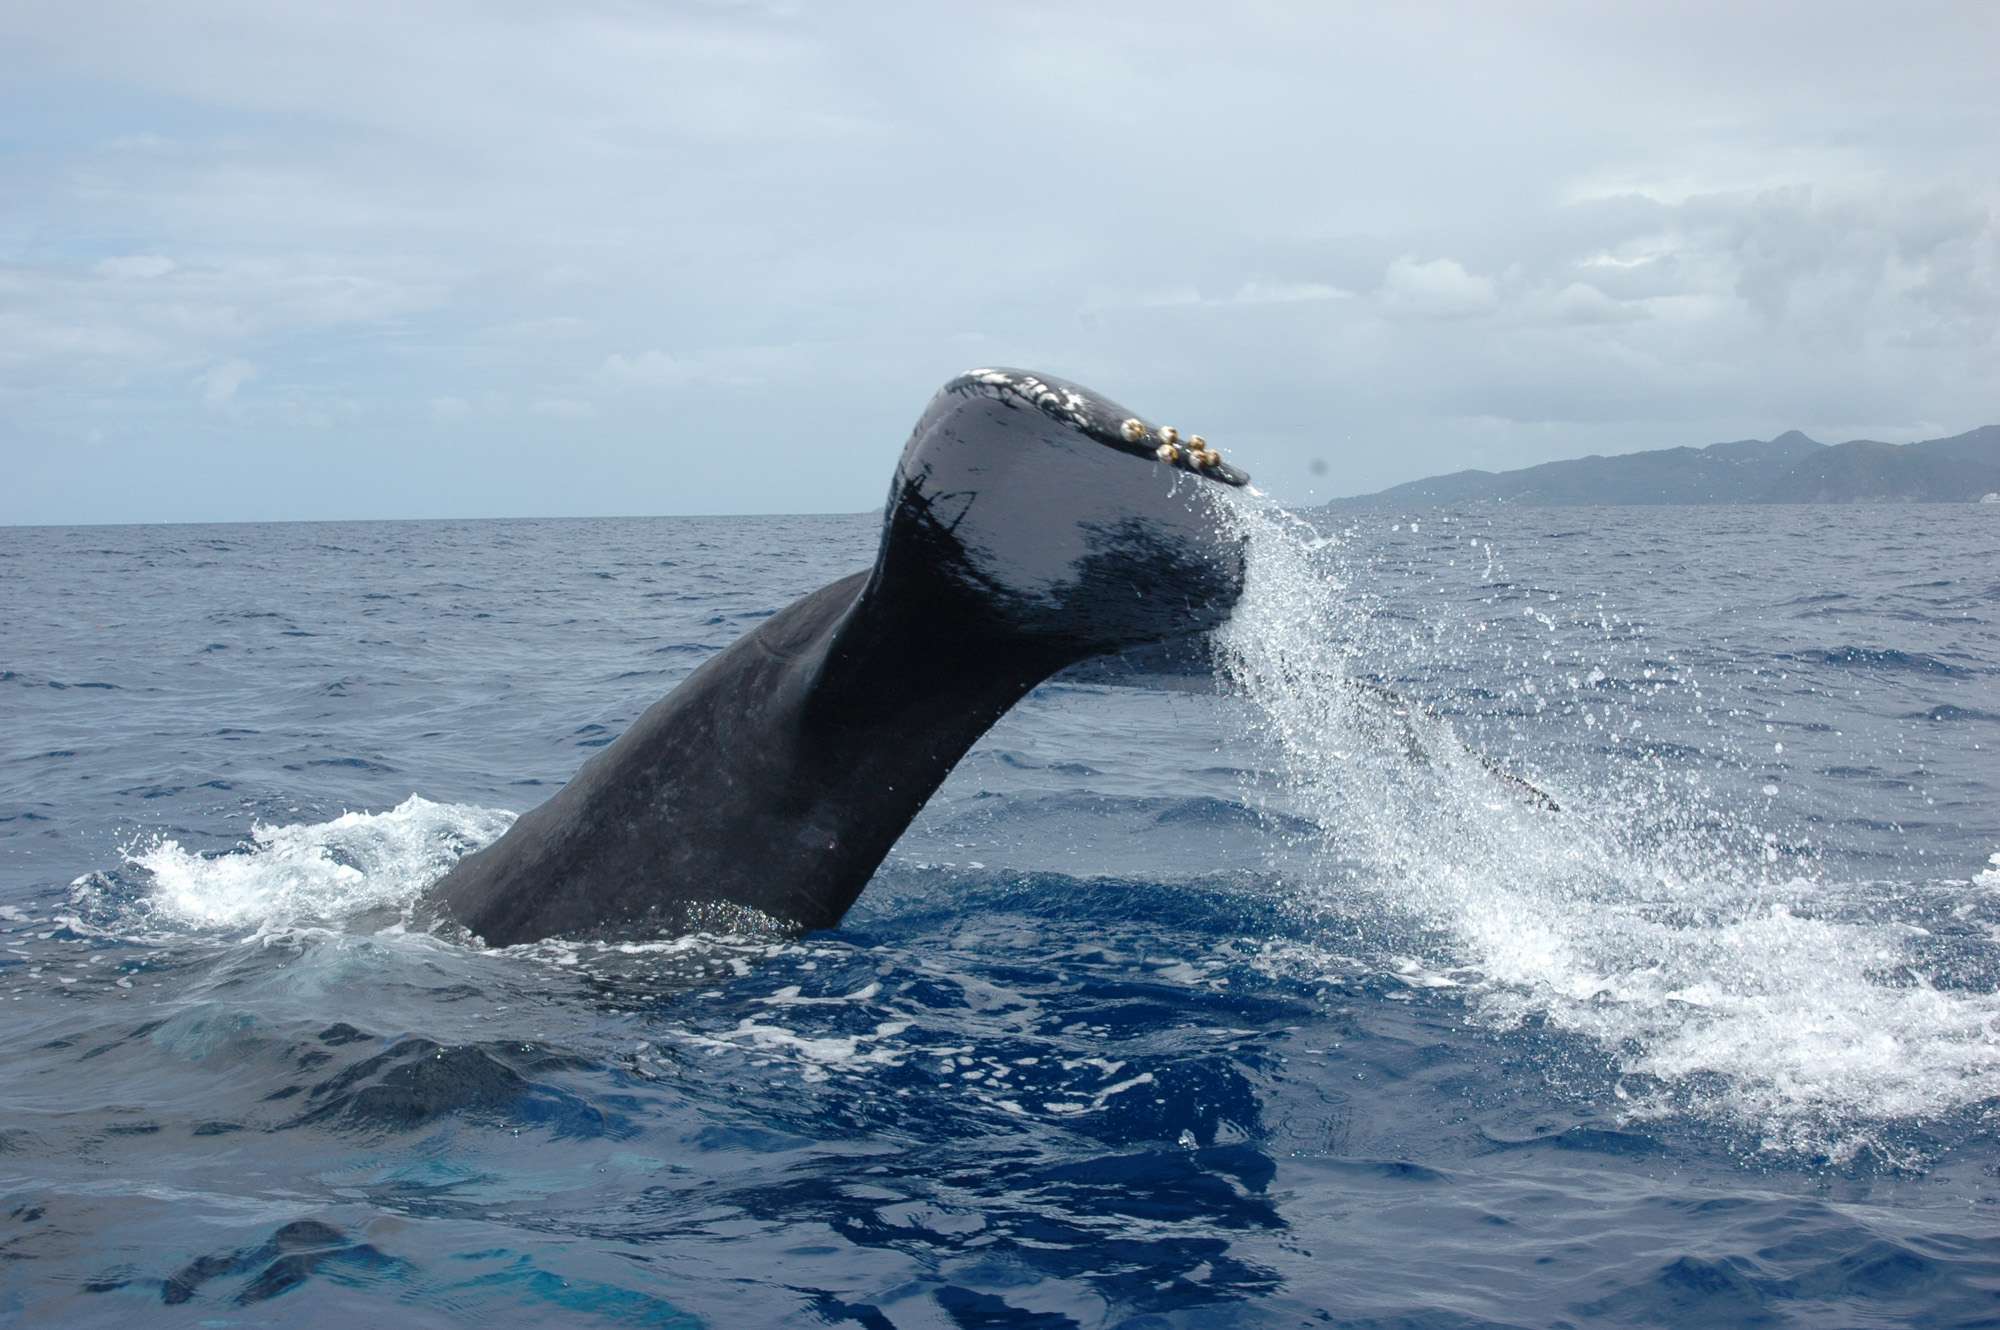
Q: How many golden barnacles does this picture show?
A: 6